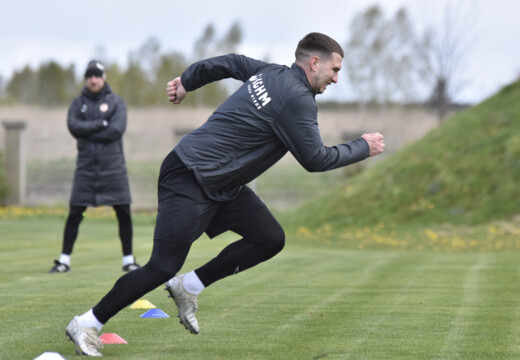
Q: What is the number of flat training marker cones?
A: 4